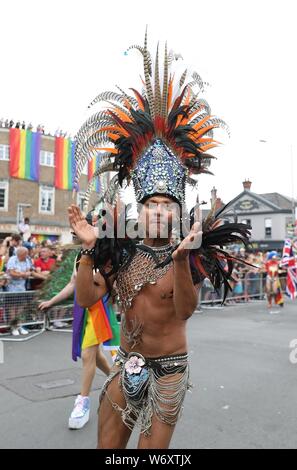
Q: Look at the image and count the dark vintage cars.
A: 0